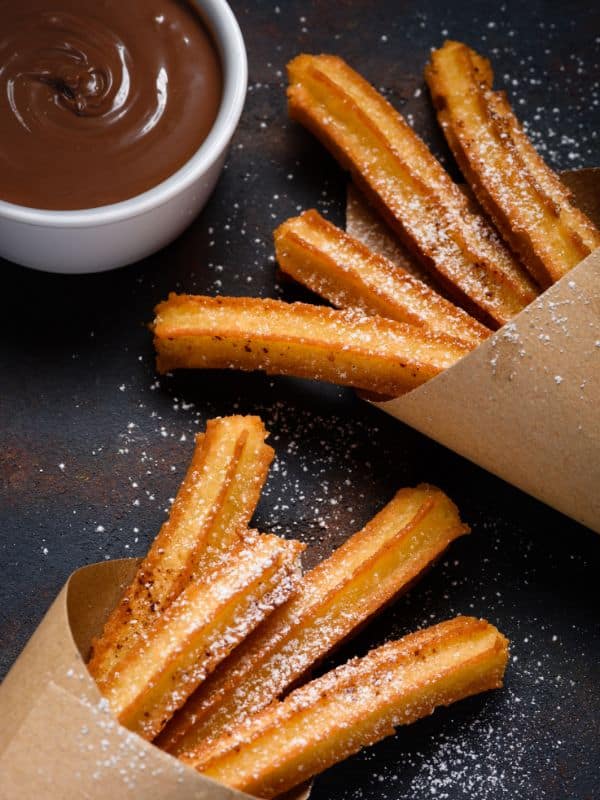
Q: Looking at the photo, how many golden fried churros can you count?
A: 8